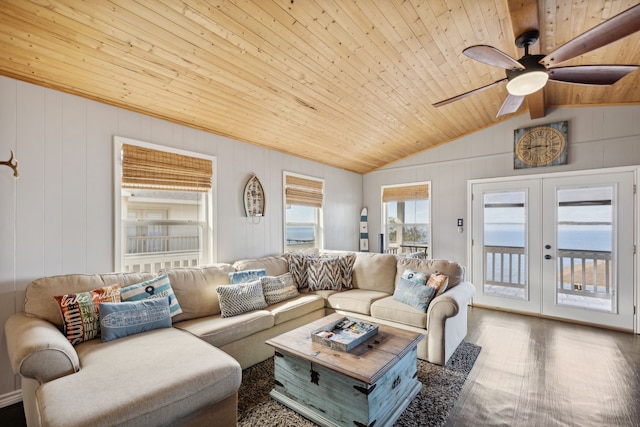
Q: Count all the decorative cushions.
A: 12